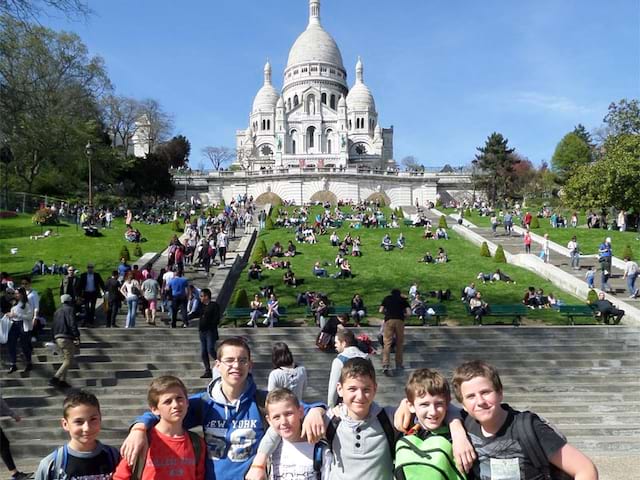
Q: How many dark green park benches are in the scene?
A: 5